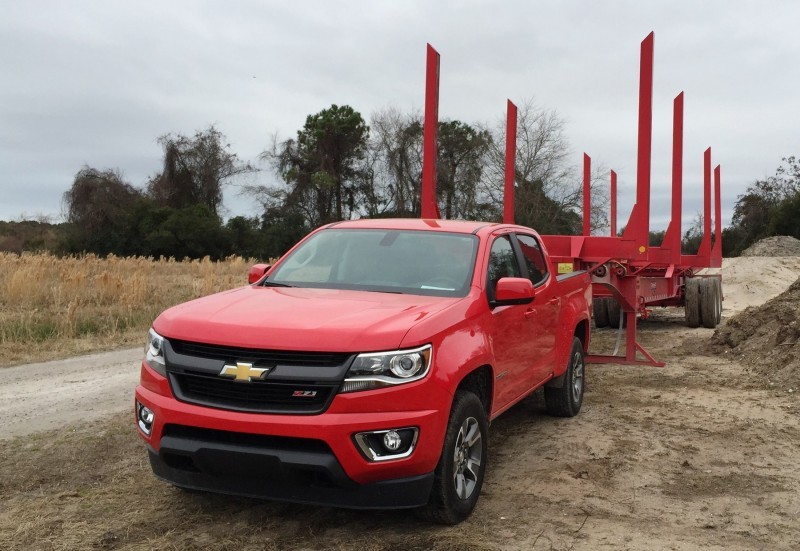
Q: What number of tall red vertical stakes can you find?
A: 8